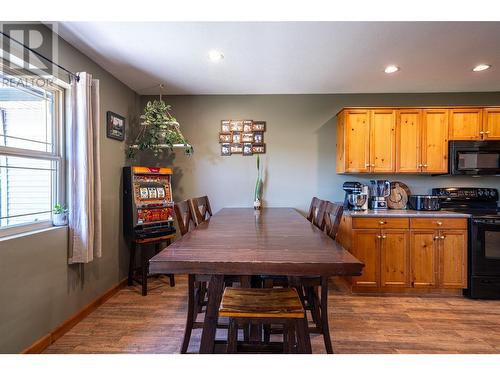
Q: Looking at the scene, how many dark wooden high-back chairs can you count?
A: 4